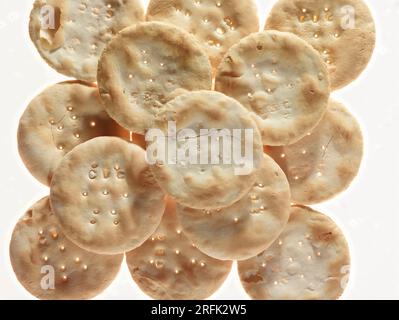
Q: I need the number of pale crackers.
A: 13